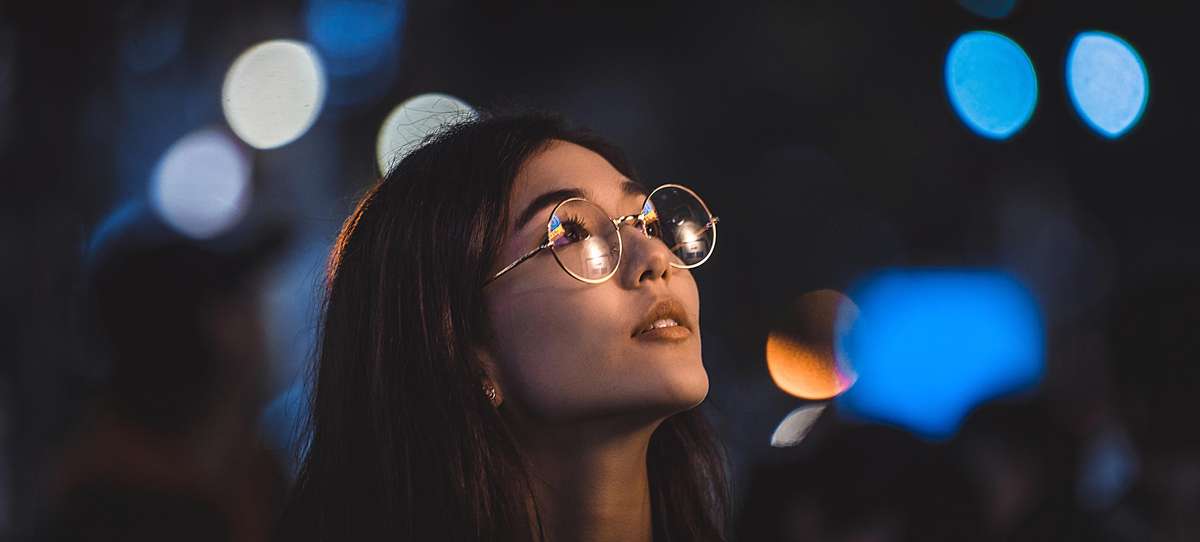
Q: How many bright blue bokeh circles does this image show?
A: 2